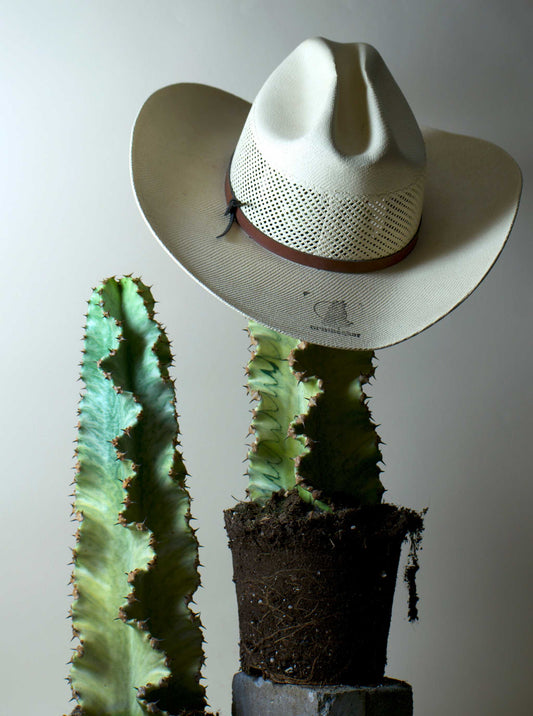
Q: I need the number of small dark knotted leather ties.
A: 1